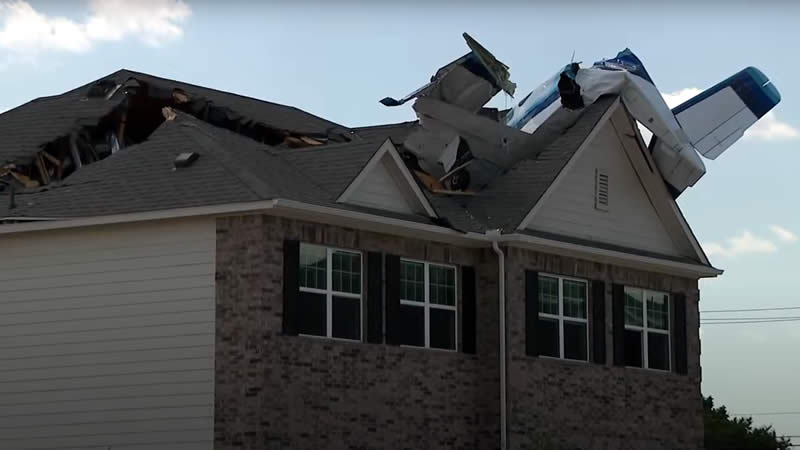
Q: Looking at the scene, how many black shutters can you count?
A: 8